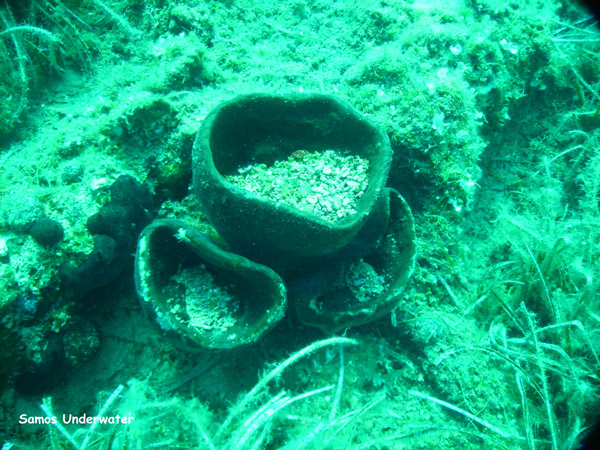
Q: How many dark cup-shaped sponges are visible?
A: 3